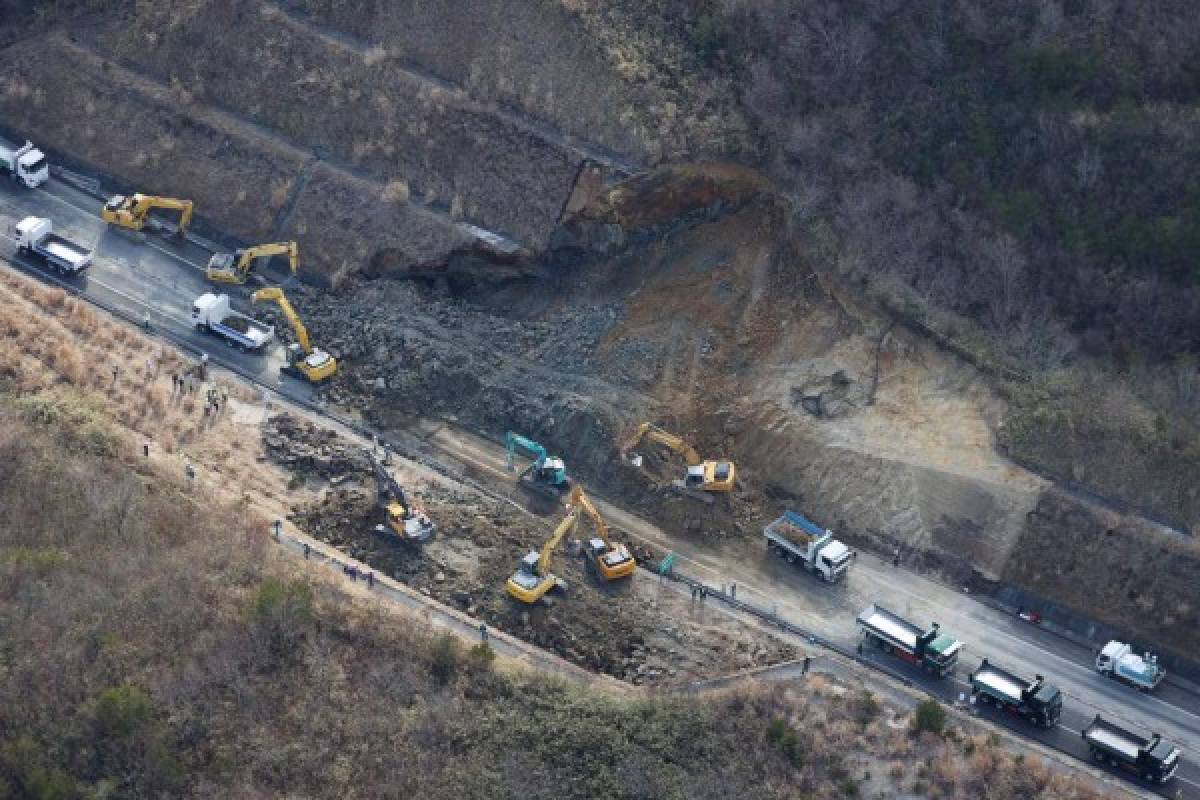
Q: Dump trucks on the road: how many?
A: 7